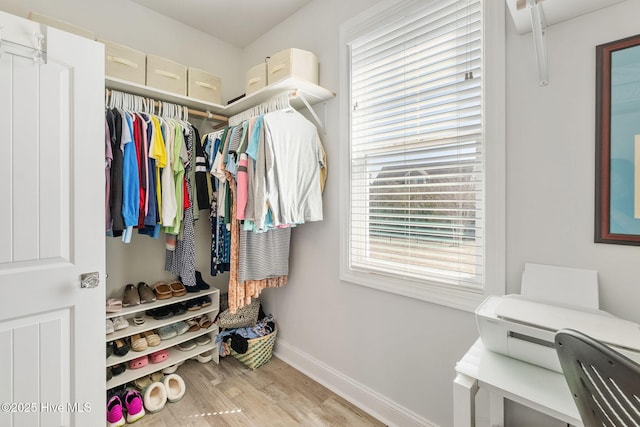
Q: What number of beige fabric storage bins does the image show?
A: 6